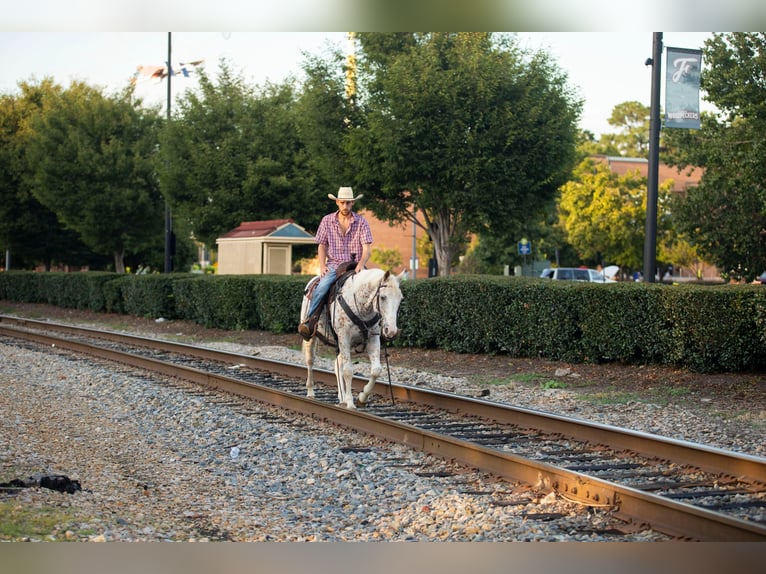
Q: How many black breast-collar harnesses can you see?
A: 1